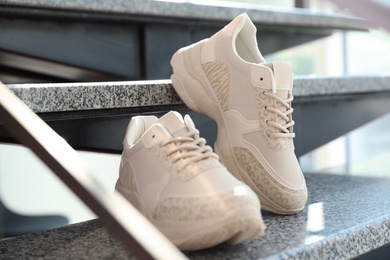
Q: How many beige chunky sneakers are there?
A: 2